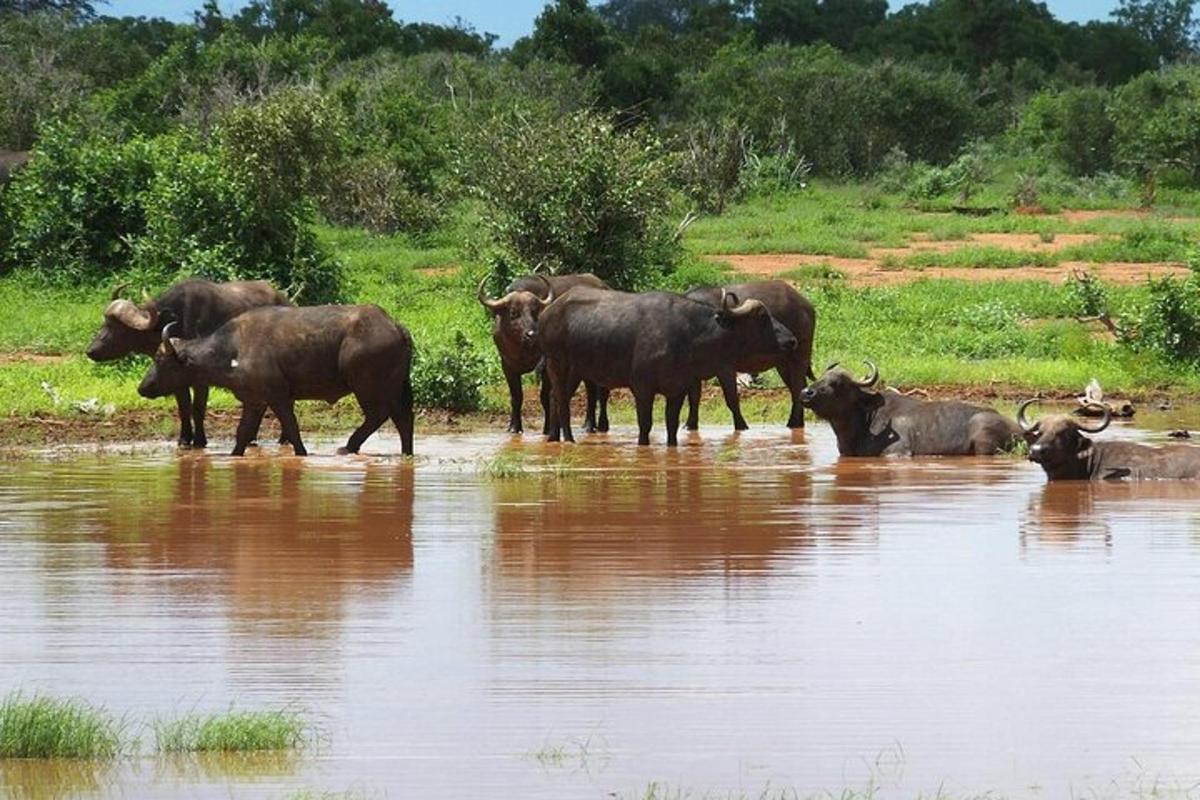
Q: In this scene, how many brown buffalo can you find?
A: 7